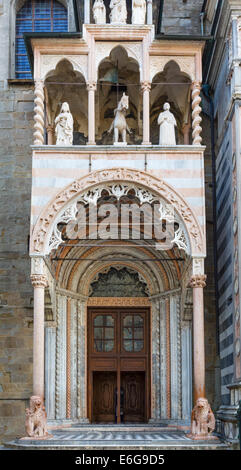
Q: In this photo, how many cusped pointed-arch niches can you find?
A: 3